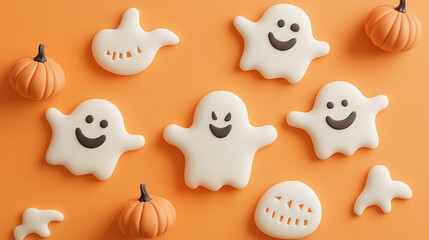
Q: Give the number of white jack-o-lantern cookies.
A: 2